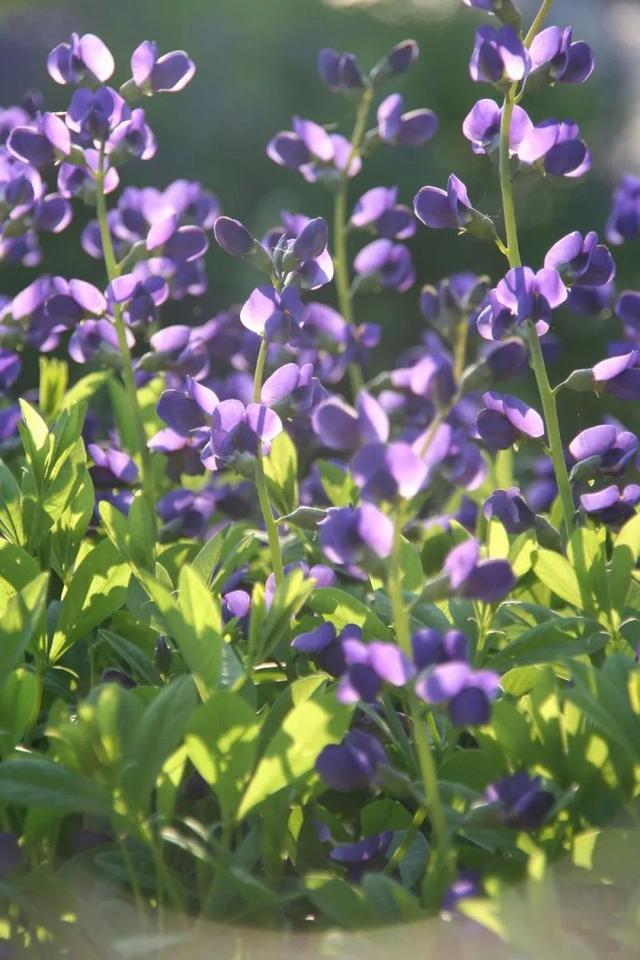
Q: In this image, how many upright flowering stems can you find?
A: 5